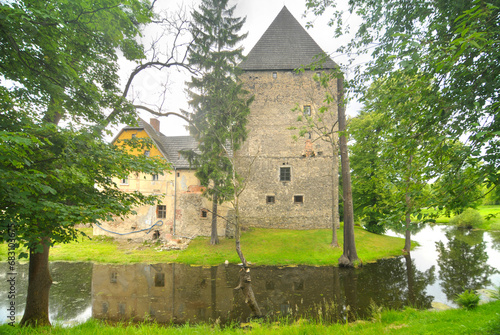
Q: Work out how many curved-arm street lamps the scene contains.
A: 0